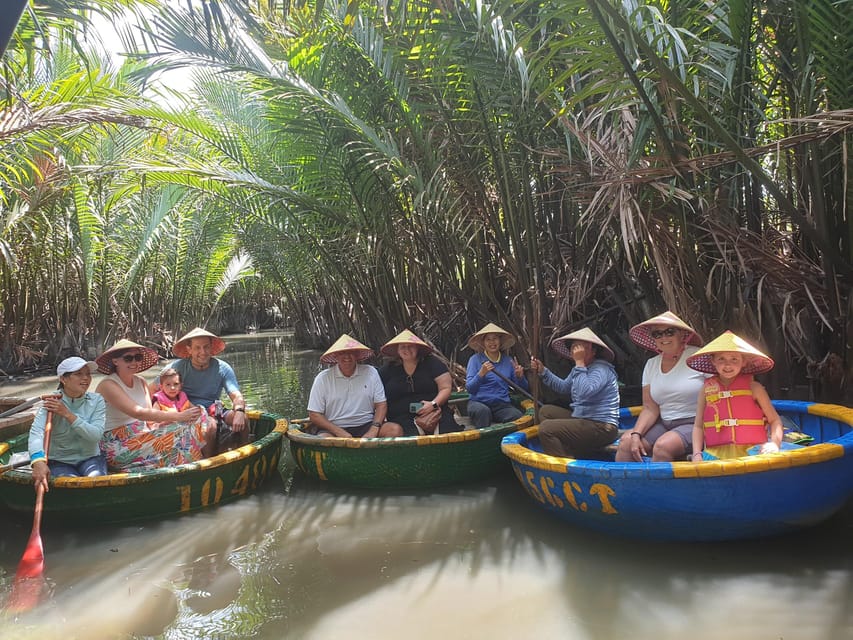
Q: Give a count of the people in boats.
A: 10